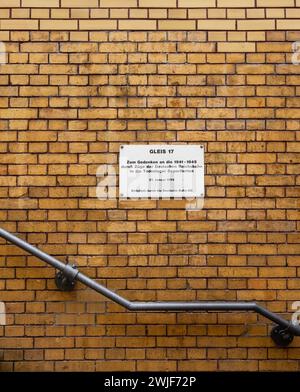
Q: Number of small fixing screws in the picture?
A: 4